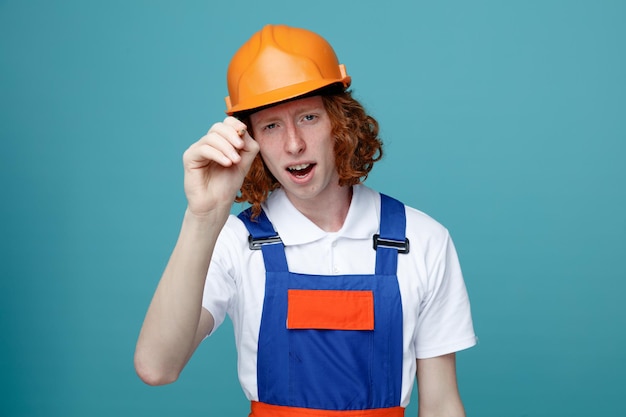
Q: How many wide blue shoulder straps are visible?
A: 2